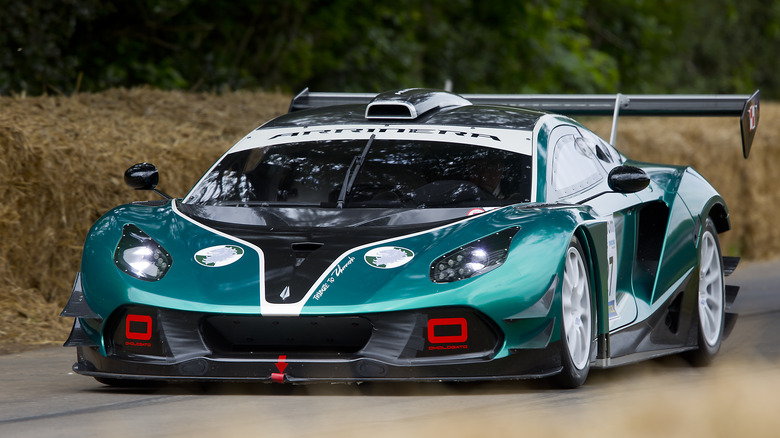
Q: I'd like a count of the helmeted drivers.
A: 1